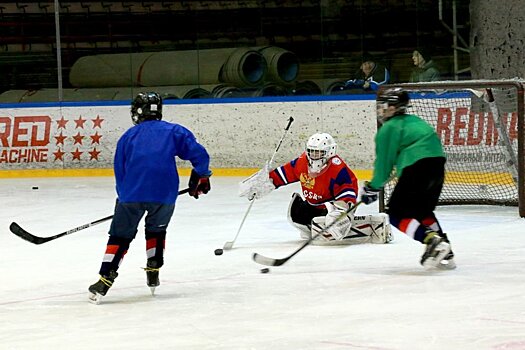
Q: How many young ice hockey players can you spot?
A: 3